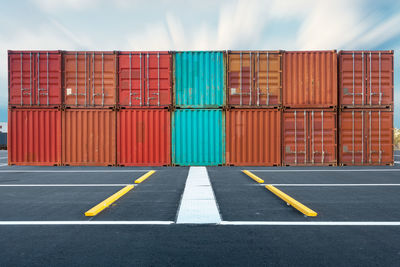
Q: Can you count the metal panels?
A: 14